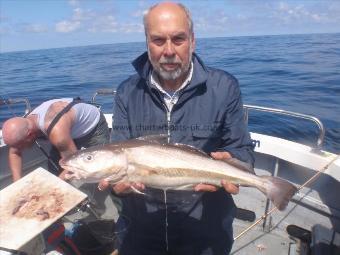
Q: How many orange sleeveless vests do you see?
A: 0